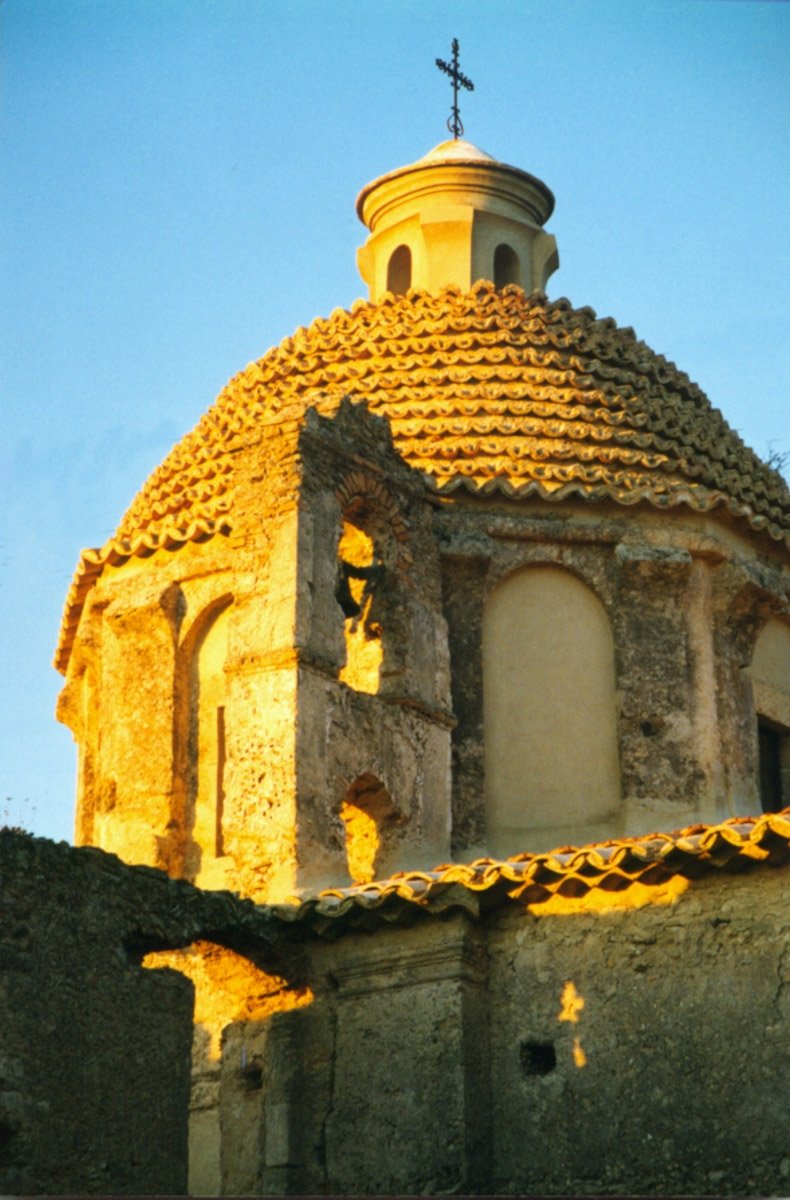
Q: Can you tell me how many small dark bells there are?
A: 1